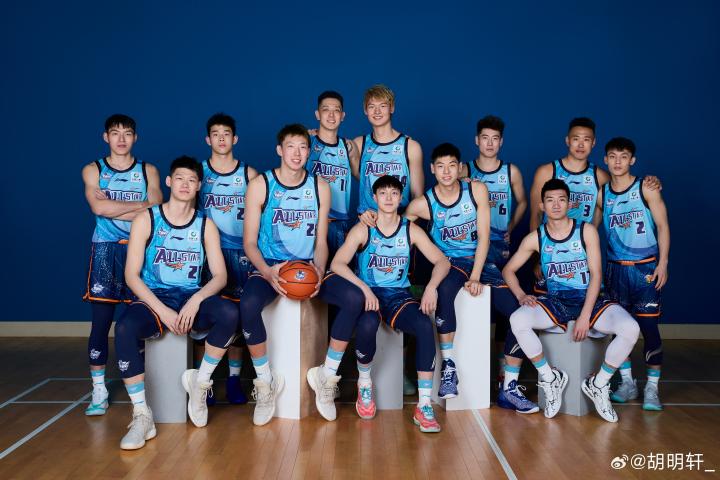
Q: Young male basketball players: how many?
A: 12